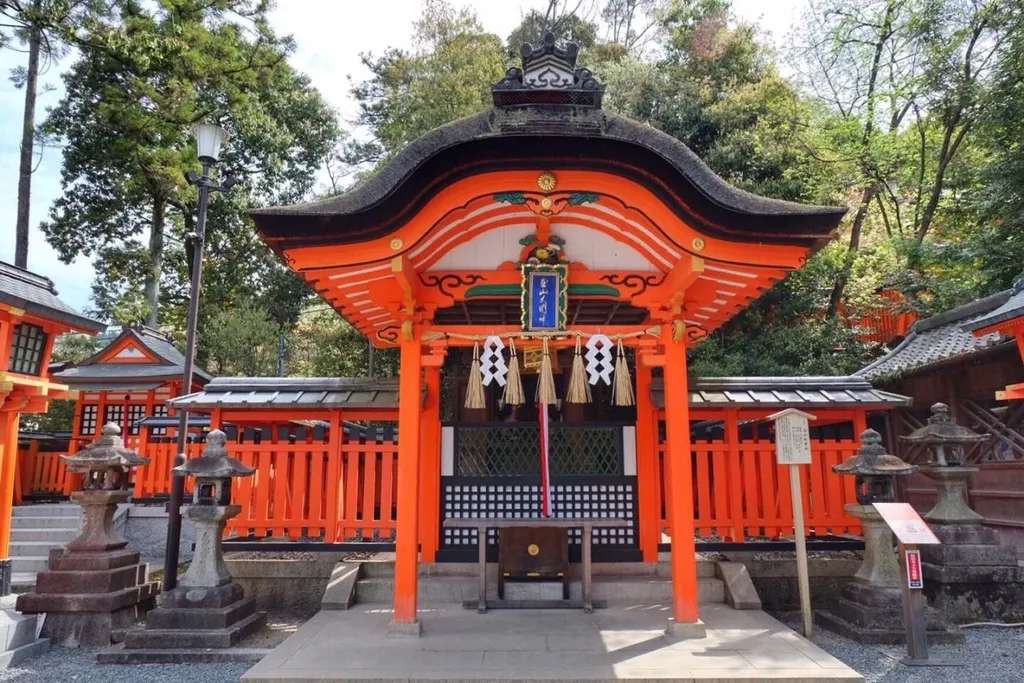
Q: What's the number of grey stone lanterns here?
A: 4